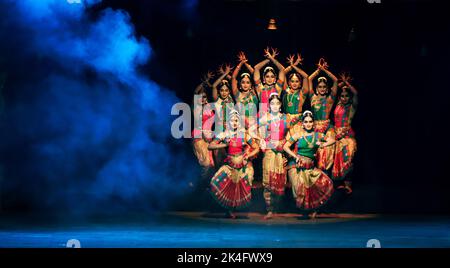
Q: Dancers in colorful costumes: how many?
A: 10